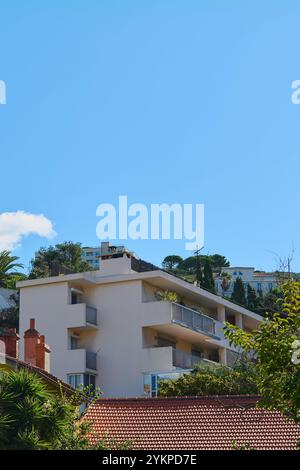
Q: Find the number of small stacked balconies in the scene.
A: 2